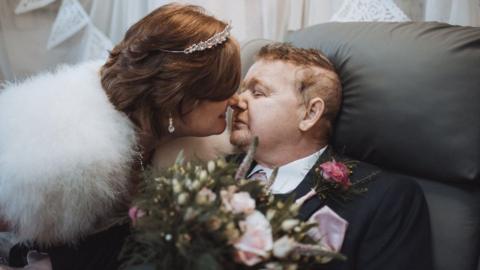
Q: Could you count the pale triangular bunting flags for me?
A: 4